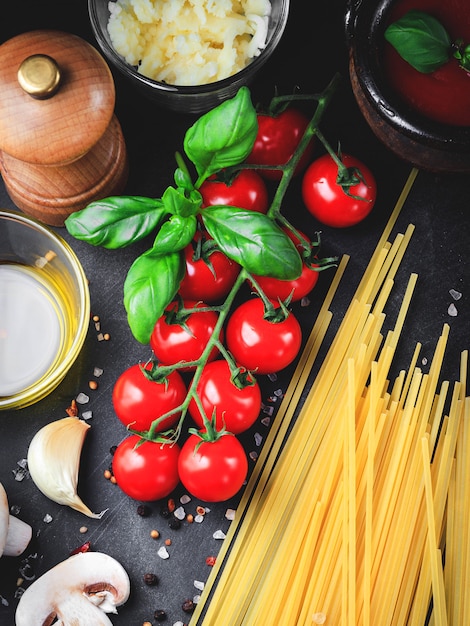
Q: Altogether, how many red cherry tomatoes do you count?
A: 11